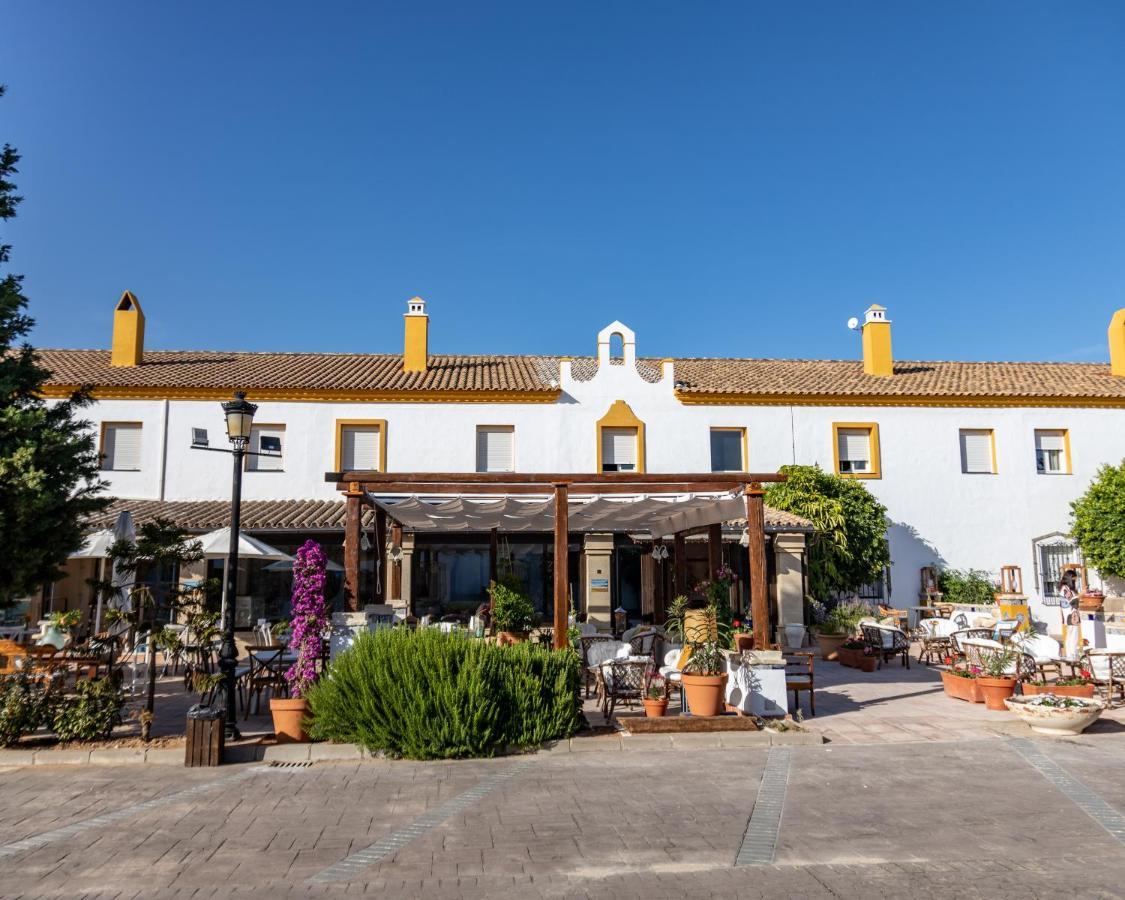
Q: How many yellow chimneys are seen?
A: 4